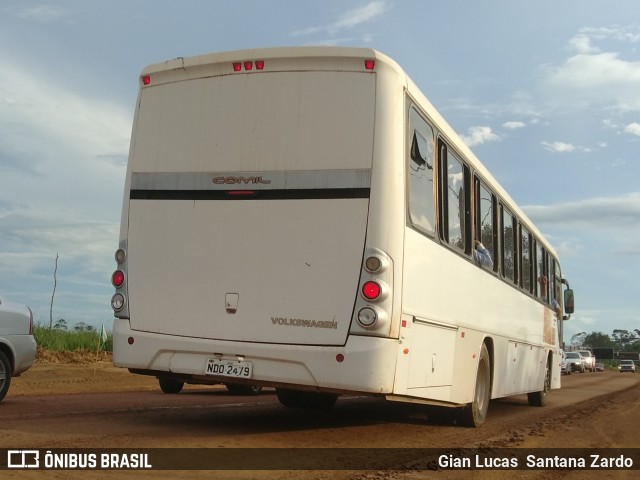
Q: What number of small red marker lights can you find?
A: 5